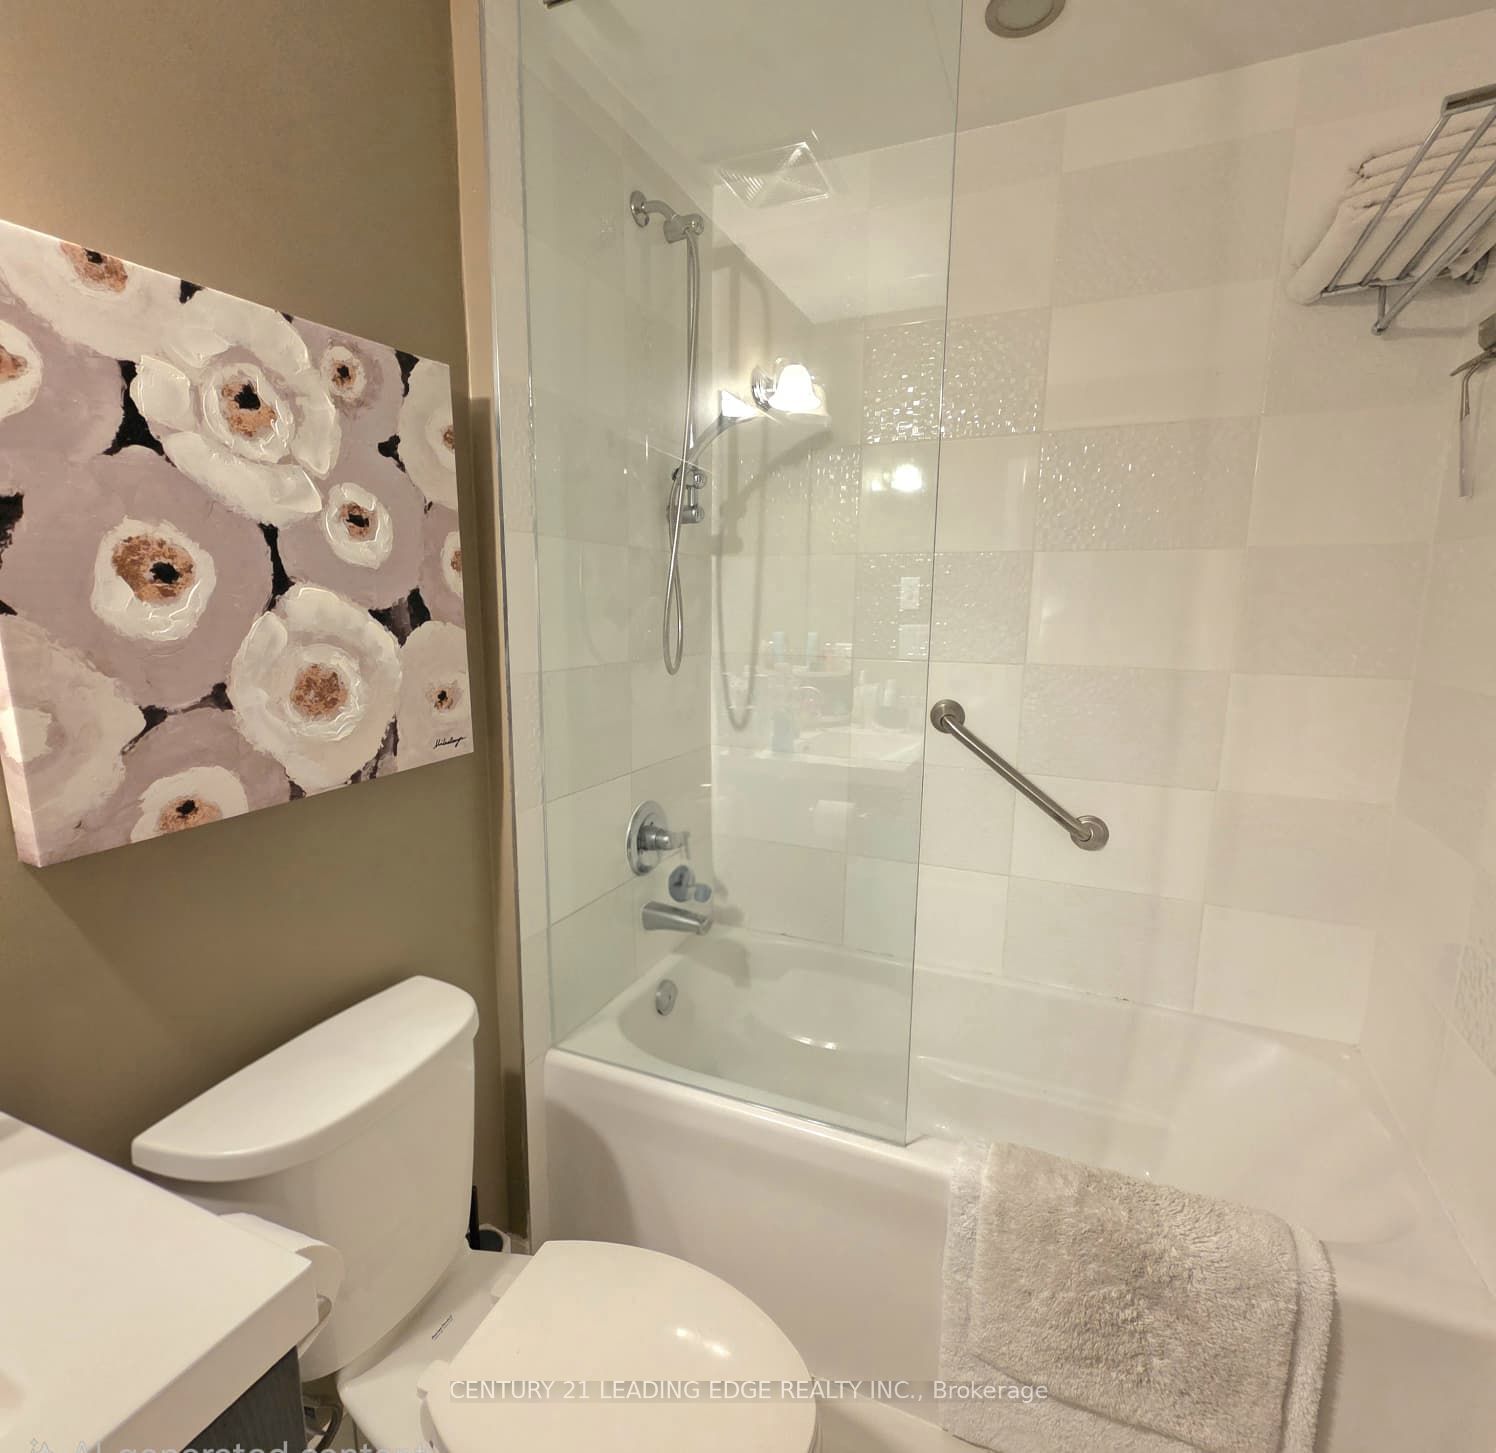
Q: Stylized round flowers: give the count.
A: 12